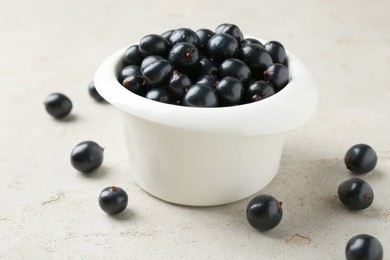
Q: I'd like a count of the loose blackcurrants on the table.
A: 8